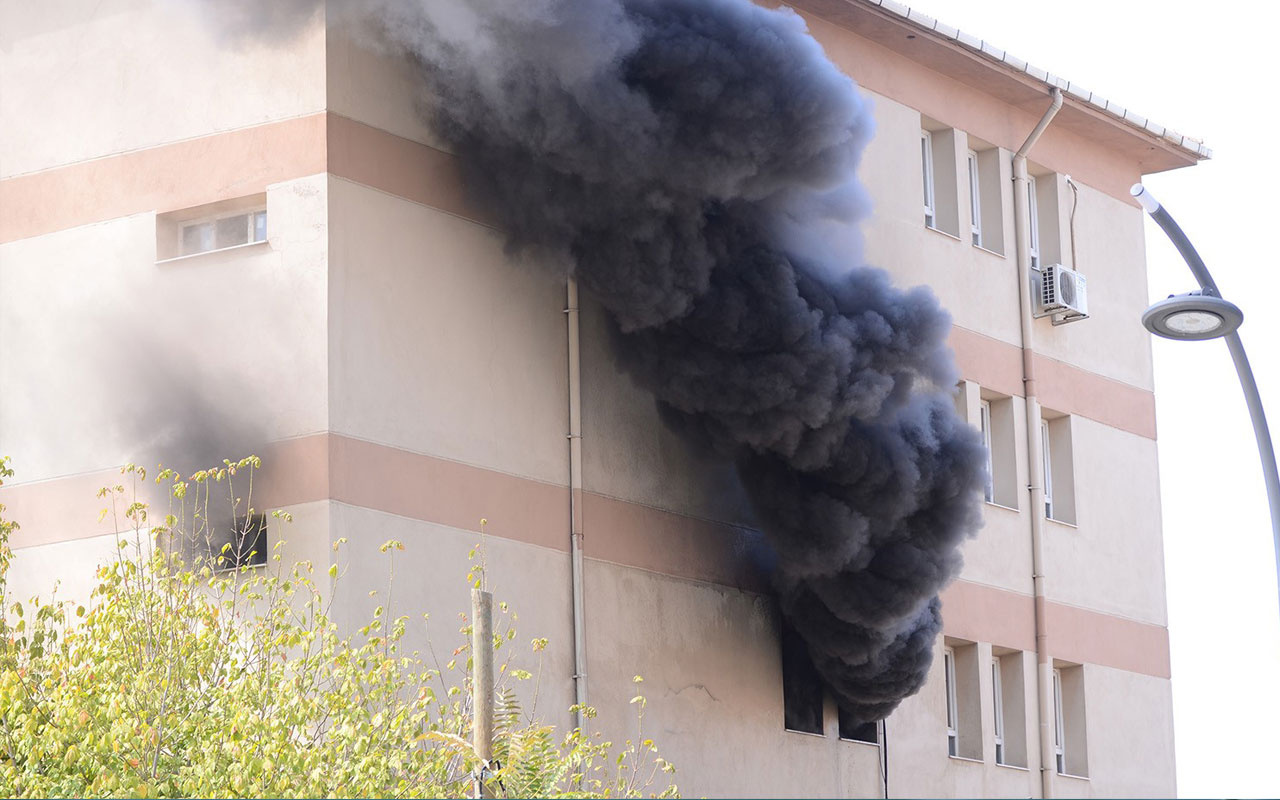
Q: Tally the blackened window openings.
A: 3